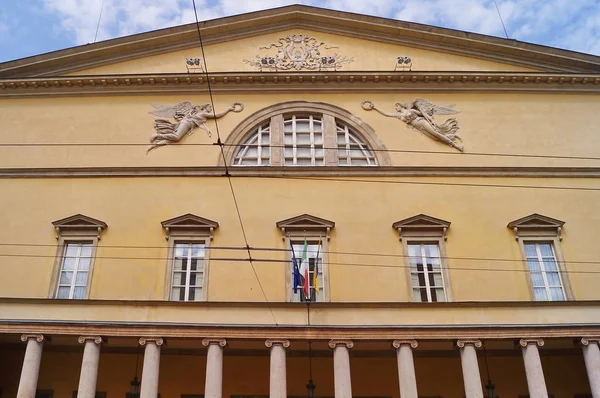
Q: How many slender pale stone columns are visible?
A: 10